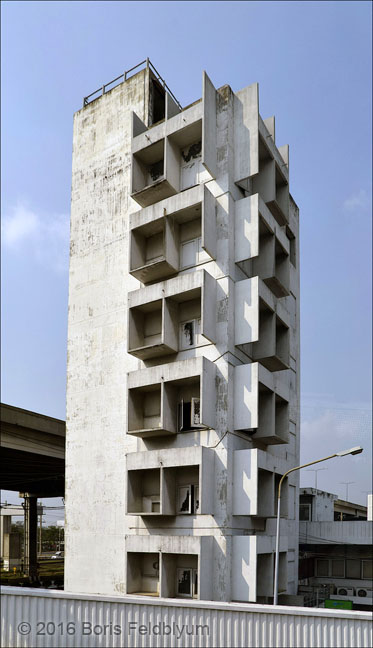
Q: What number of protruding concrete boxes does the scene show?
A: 12